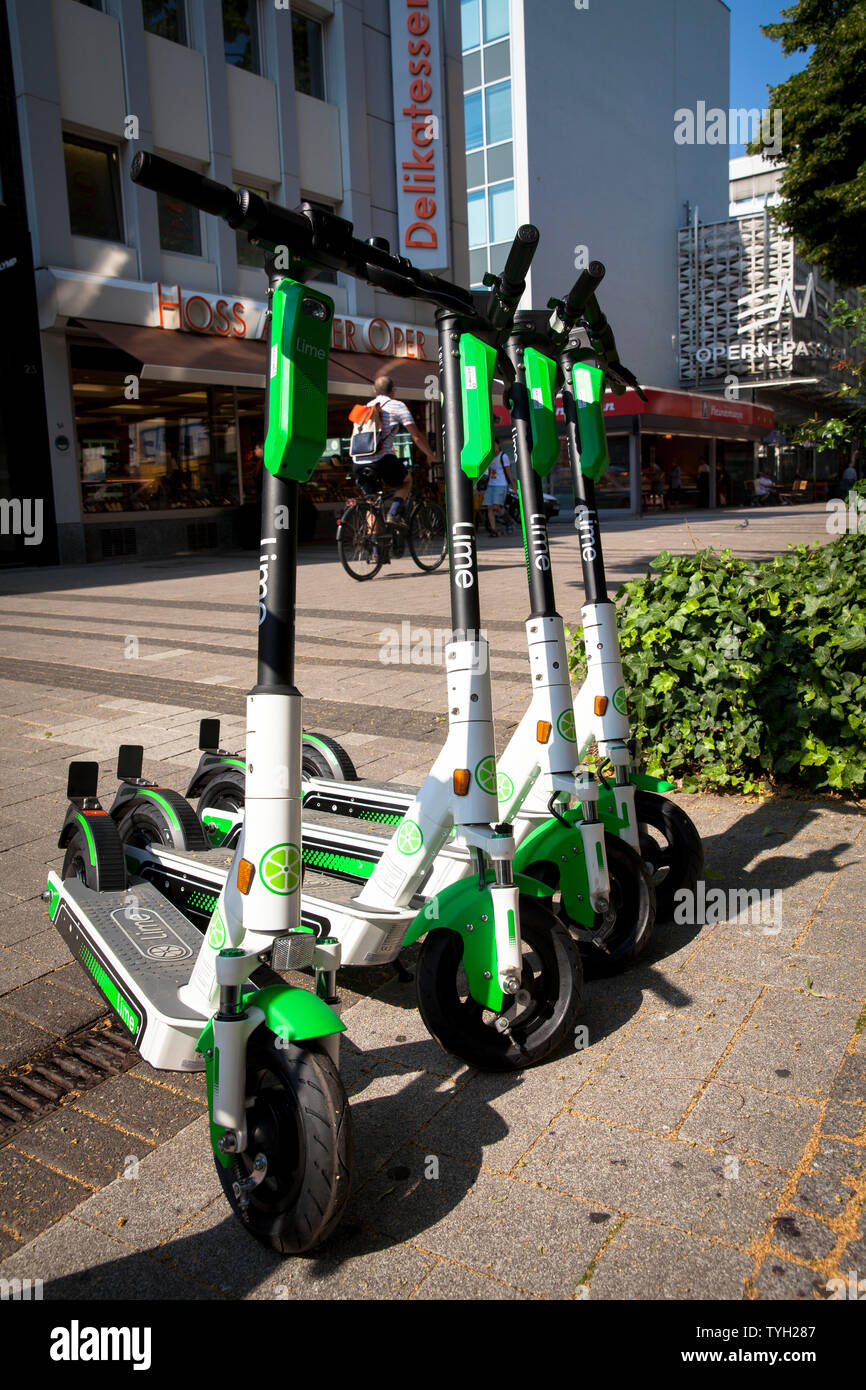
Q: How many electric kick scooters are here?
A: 4